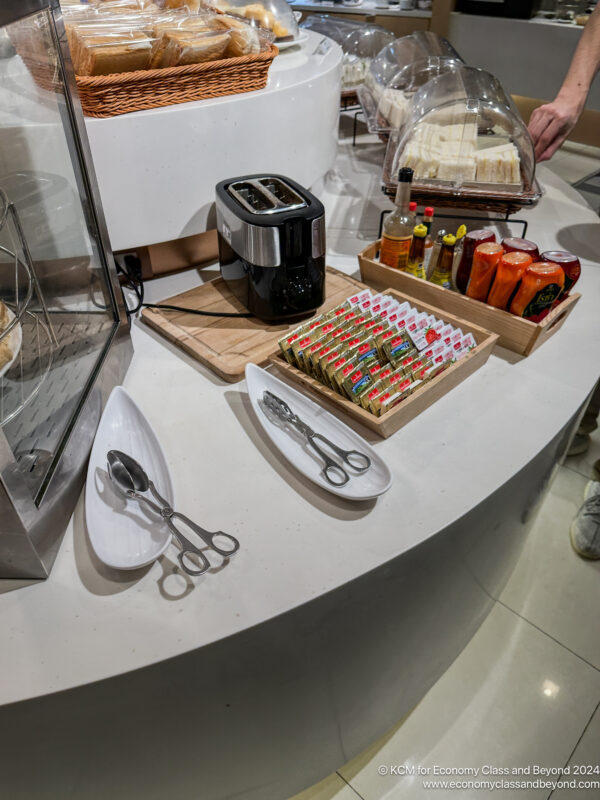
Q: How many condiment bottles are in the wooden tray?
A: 11